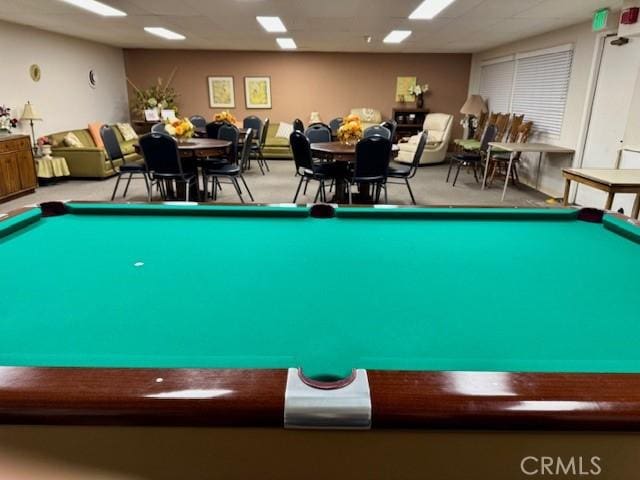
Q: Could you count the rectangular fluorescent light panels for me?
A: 6